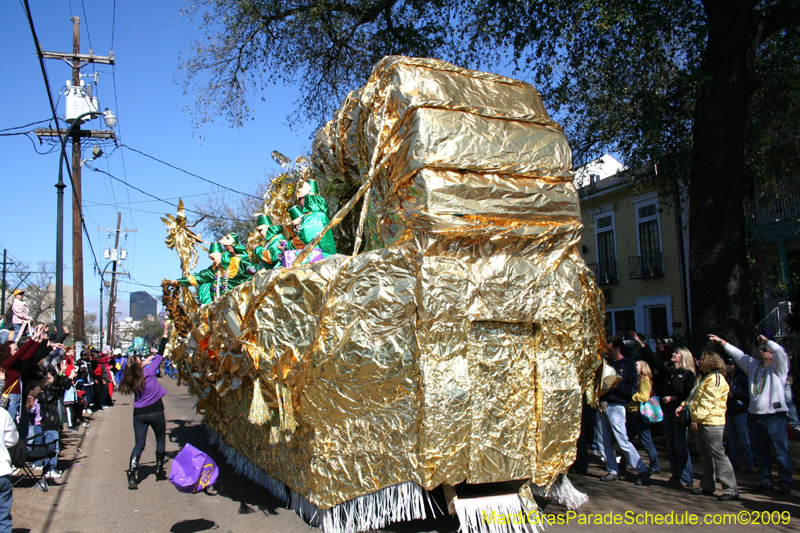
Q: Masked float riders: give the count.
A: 5